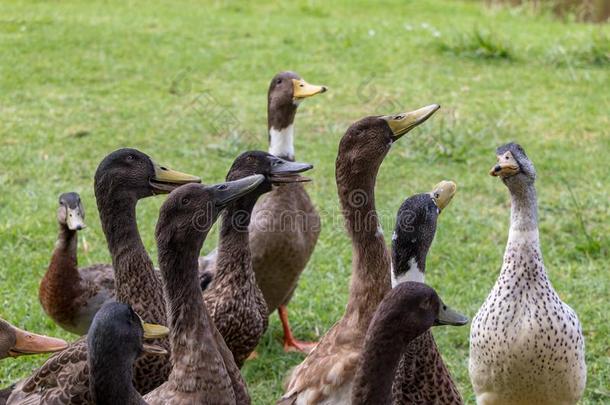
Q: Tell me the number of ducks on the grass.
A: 11